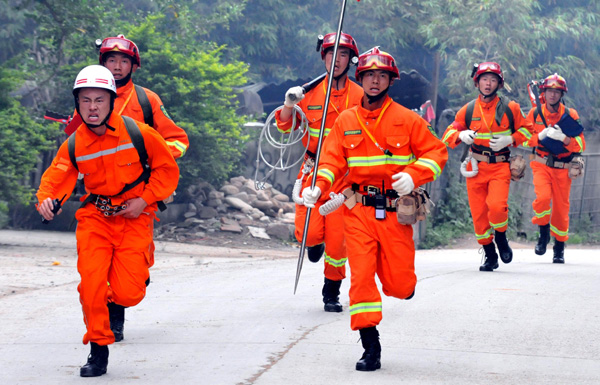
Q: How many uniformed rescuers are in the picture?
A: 6